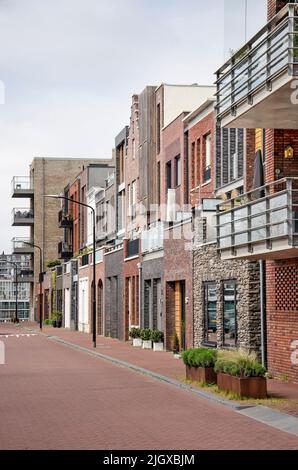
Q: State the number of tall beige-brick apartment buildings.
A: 1